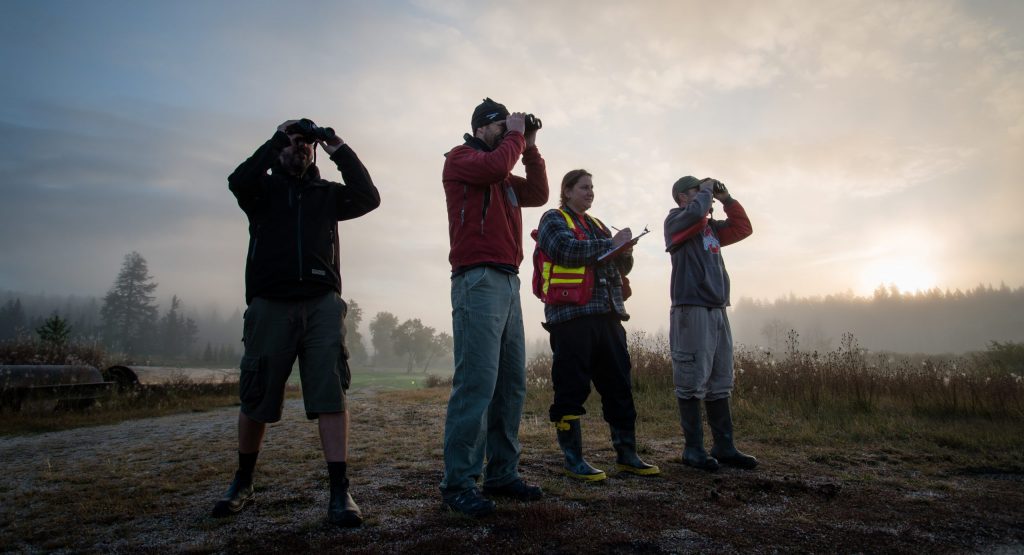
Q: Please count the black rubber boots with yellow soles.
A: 2